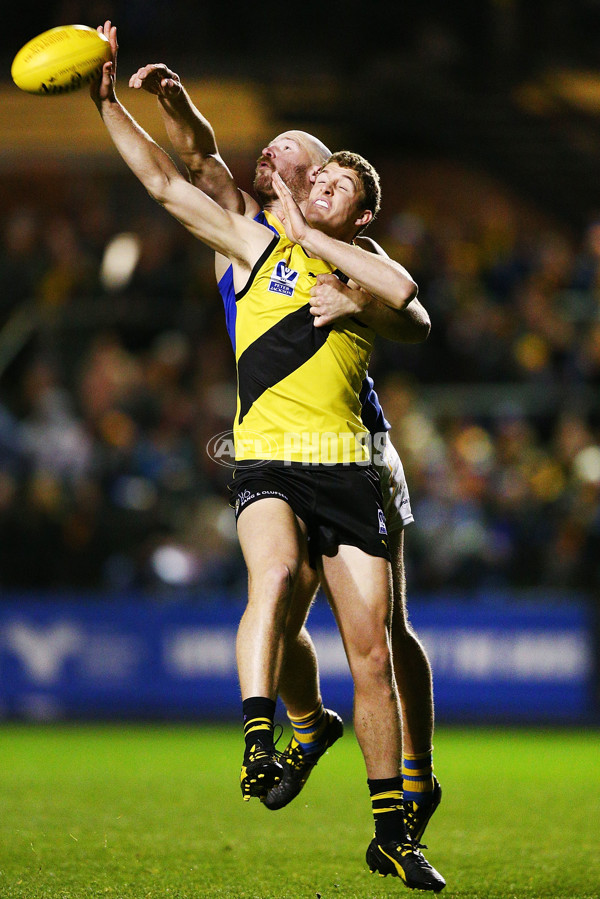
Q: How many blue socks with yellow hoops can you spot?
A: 2